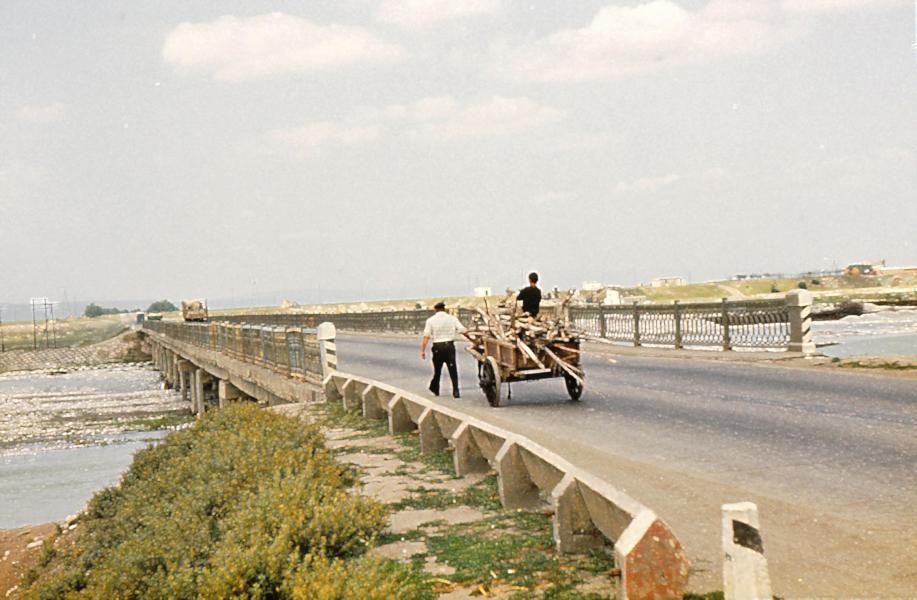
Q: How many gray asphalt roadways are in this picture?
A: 1